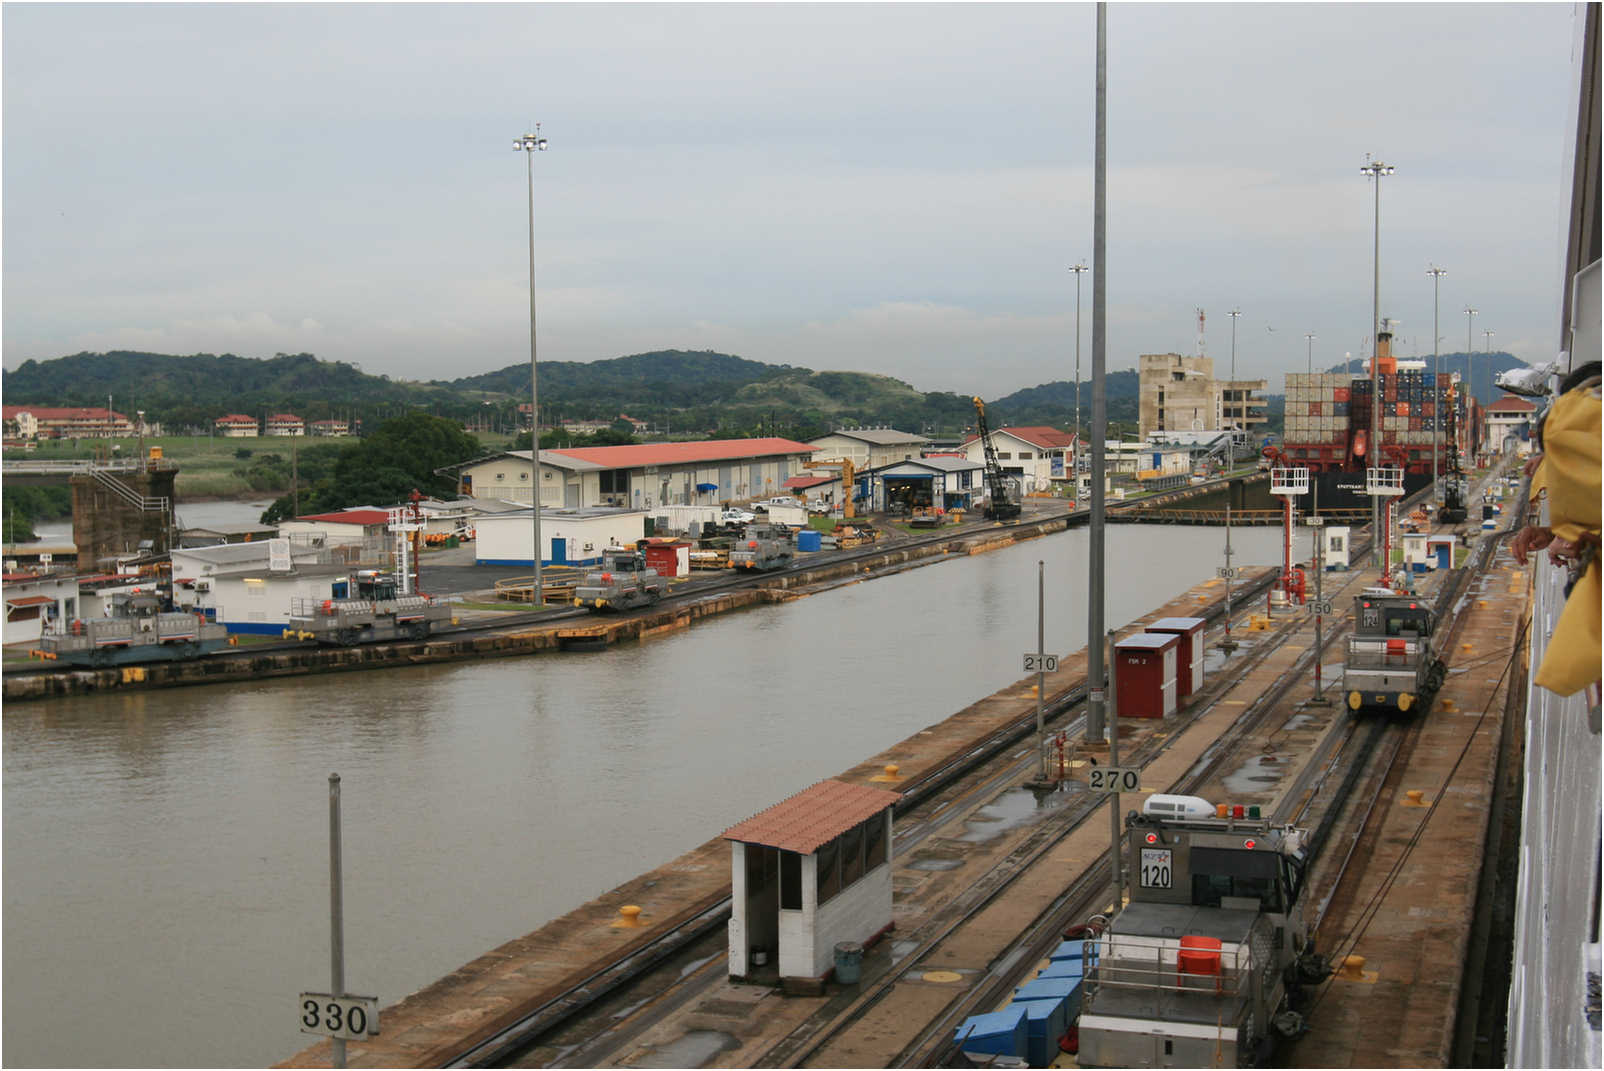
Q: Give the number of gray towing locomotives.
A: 6